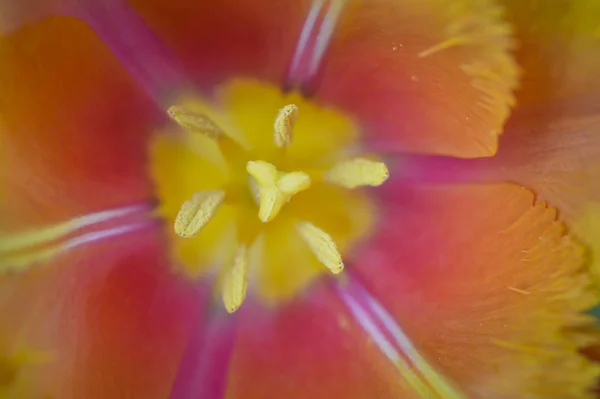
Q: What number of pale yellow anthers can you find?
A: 6